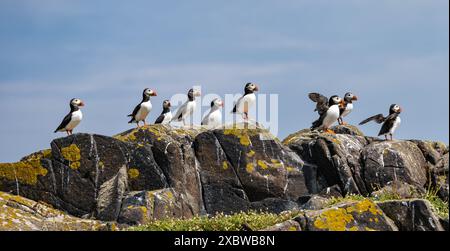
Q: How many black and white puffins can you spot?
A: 9